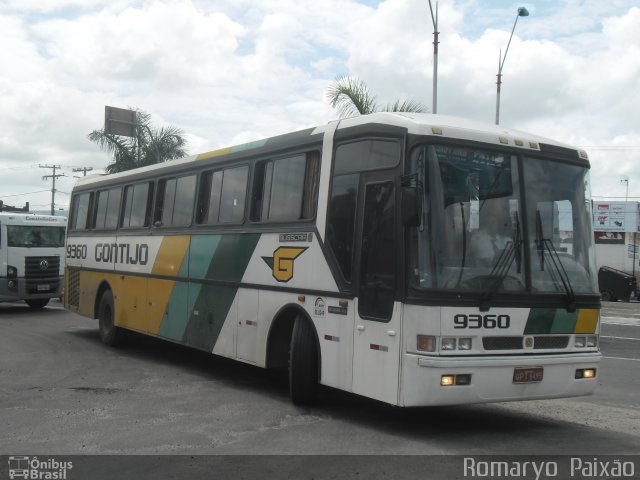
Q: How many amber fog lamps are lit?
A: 2